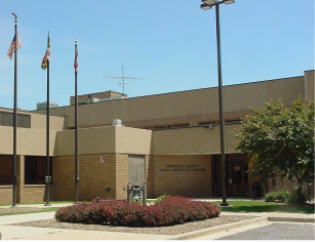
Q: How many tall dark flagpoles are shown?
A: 3